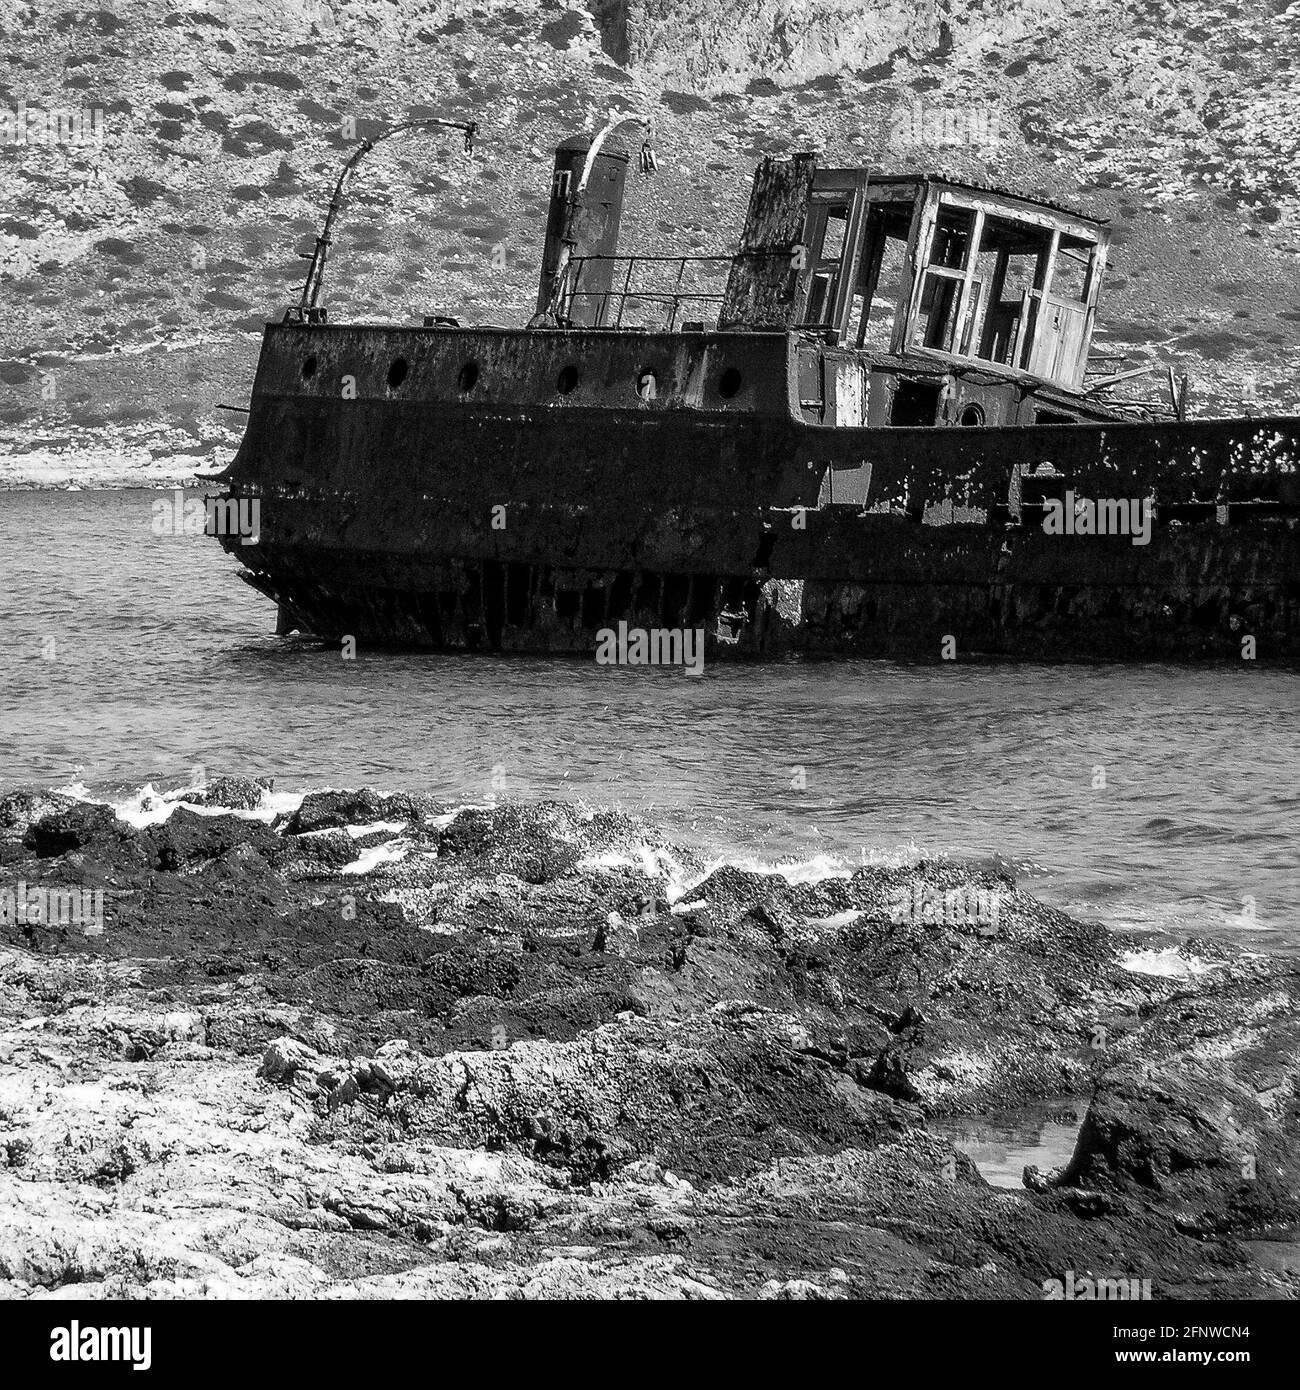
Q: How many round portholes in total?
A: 7